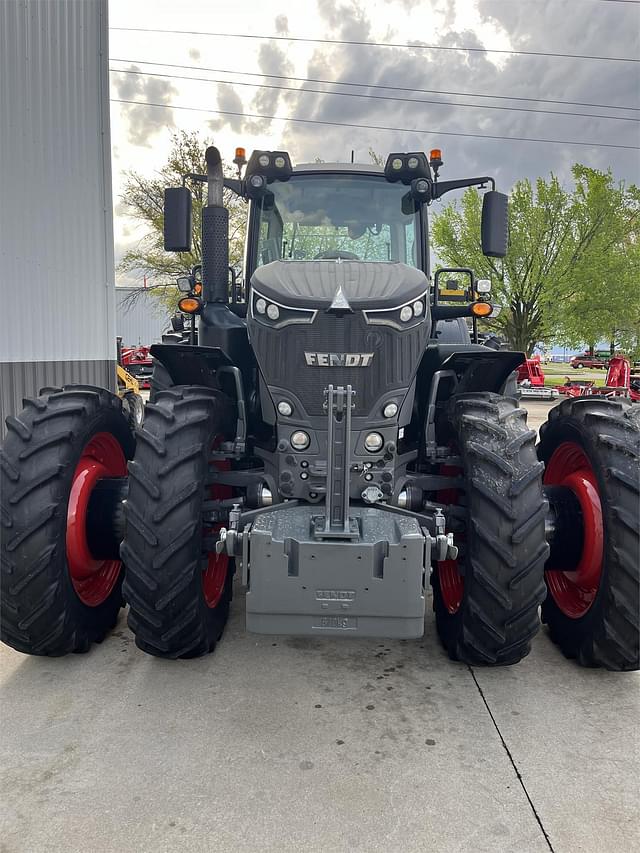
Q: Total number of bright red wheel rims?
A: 4